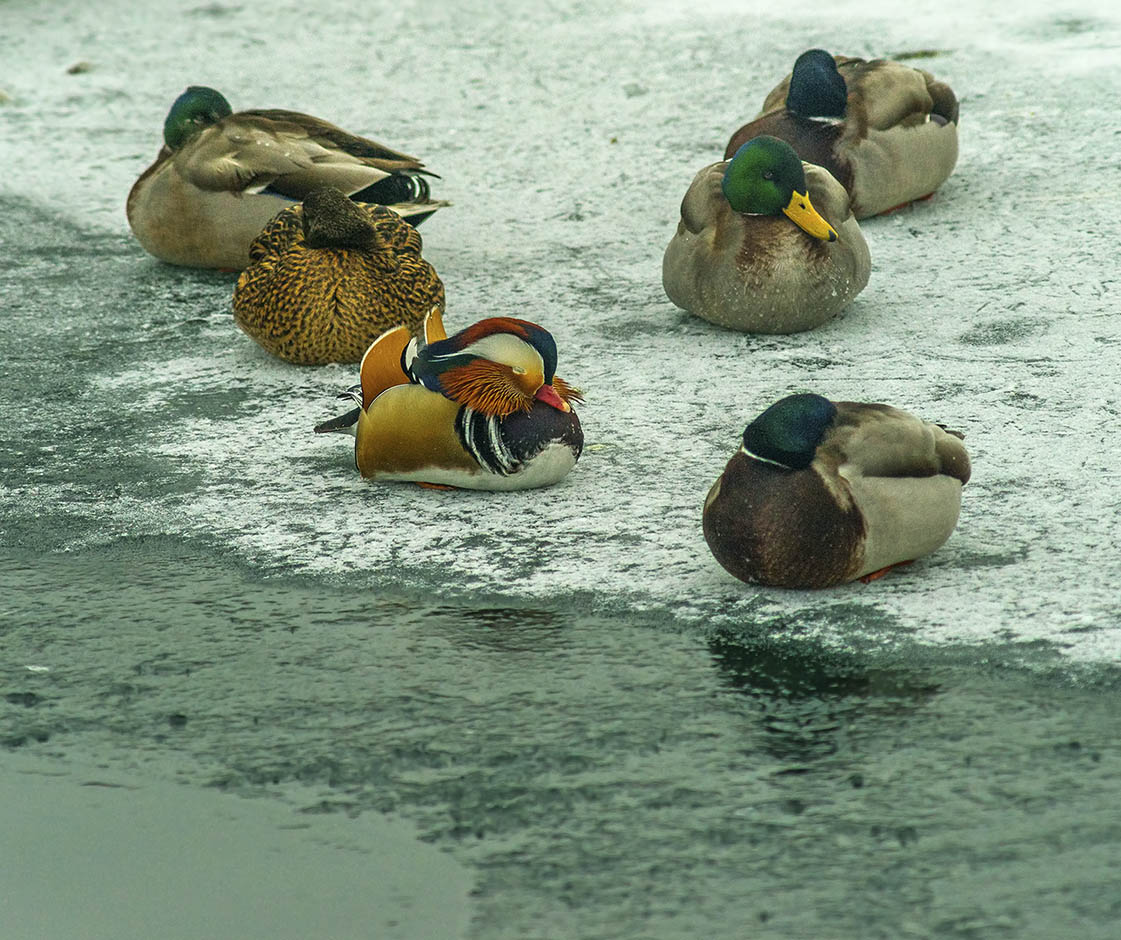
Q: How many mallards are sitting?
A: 5